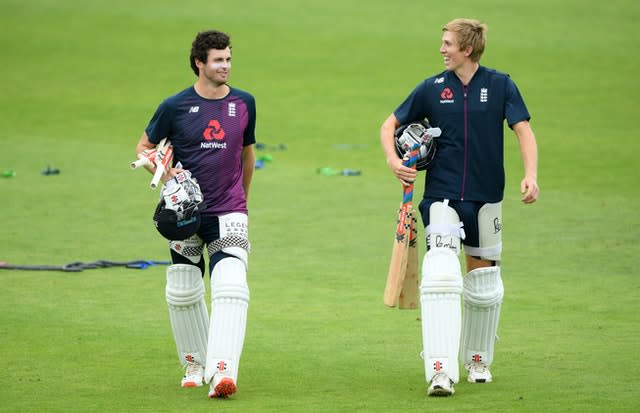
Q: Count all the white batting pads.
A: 4